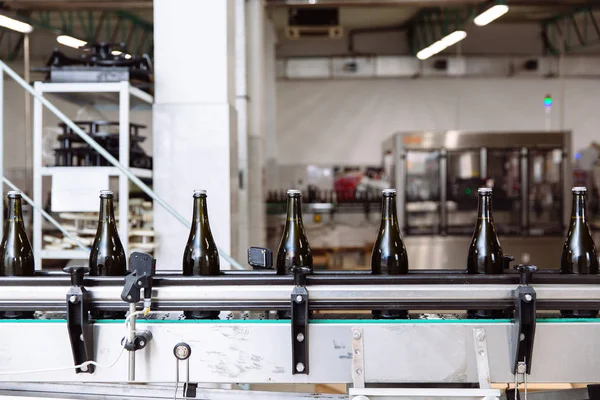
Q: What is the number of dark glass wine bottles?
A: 7